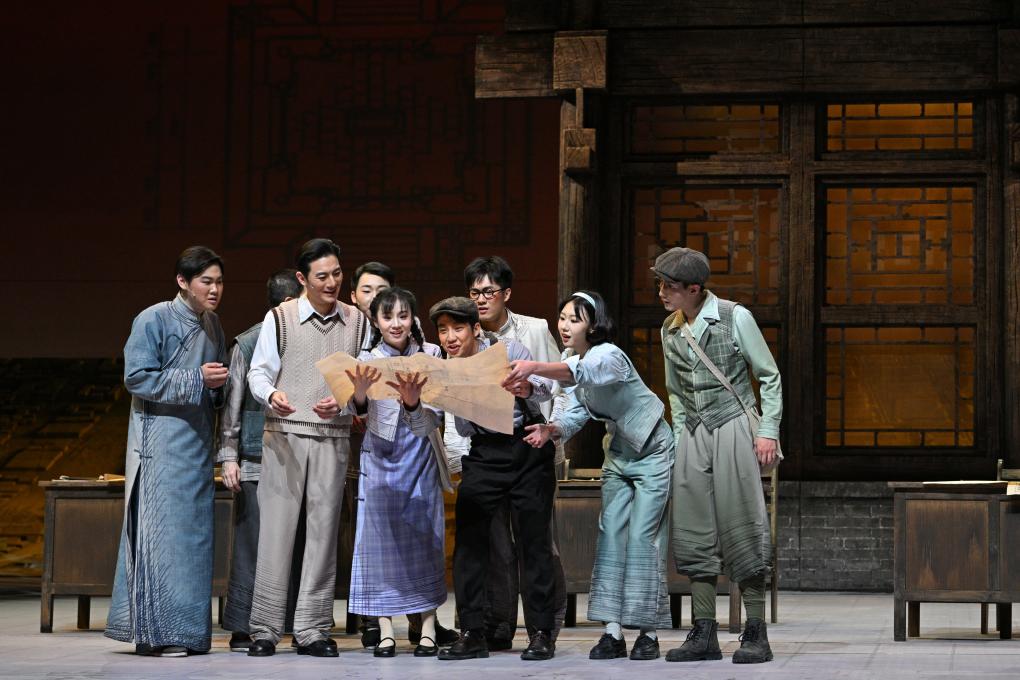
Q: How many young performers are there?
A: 9